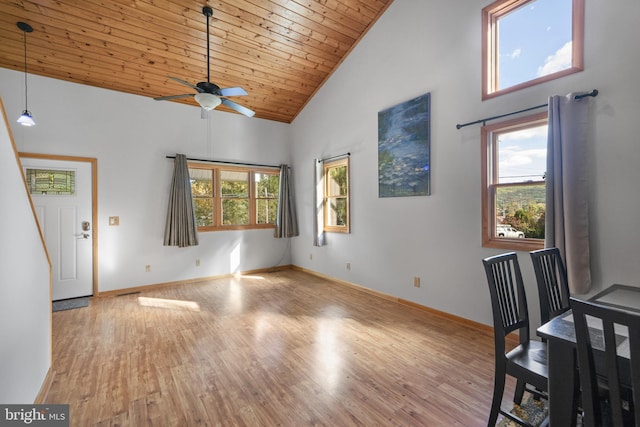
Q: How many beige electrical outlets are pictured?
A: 5